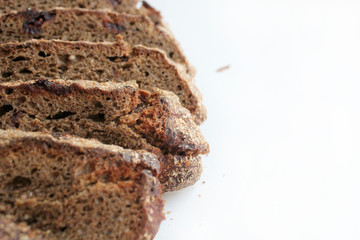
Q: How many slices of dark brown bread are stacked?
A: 5